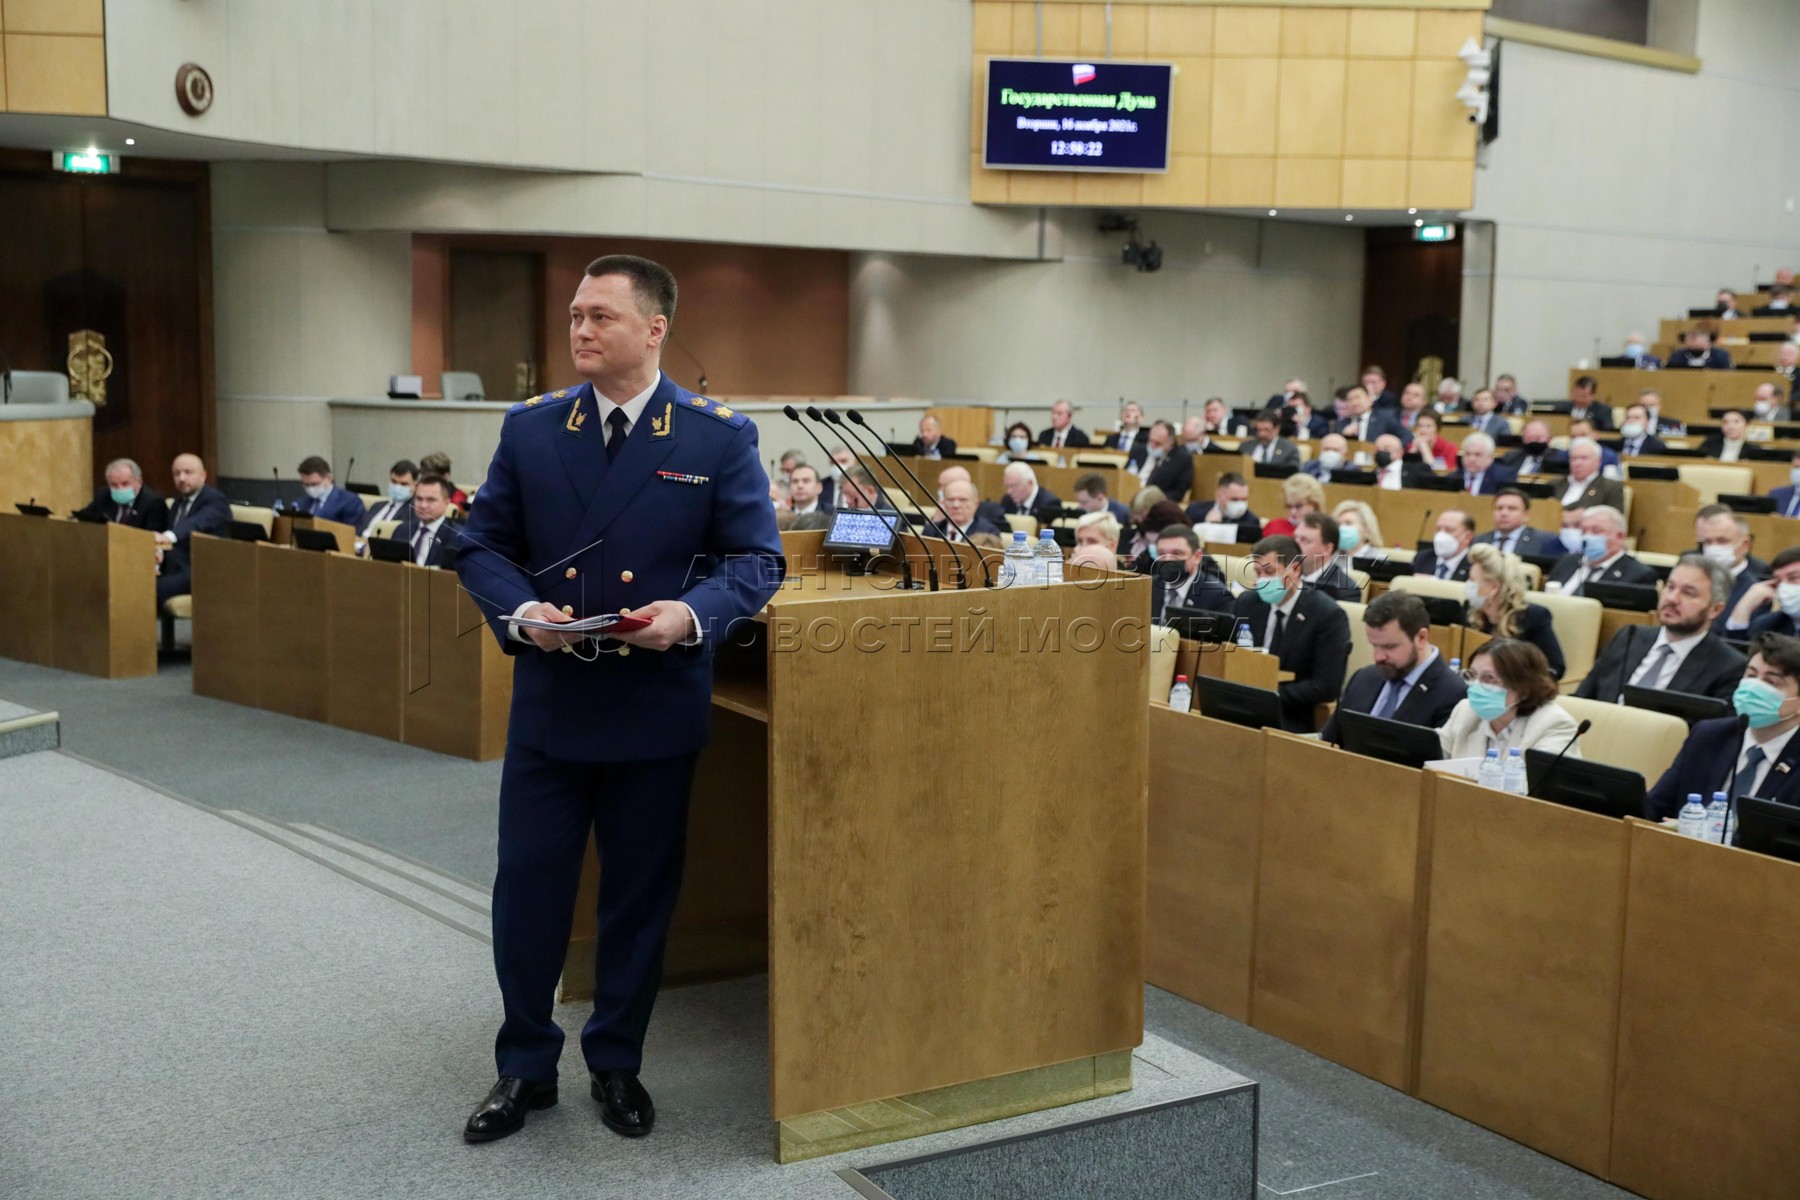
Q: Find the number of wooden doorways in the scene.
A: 3